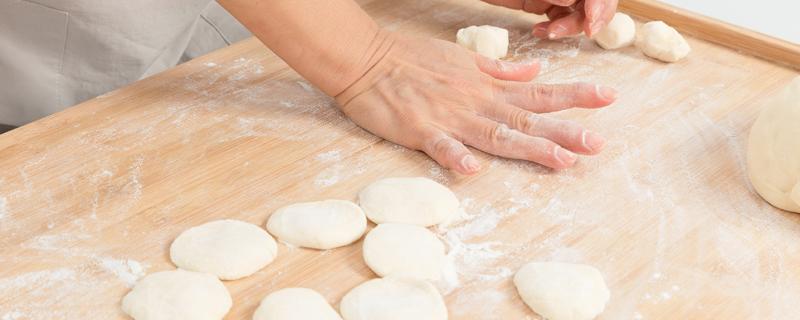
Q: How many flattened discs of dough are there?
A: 8